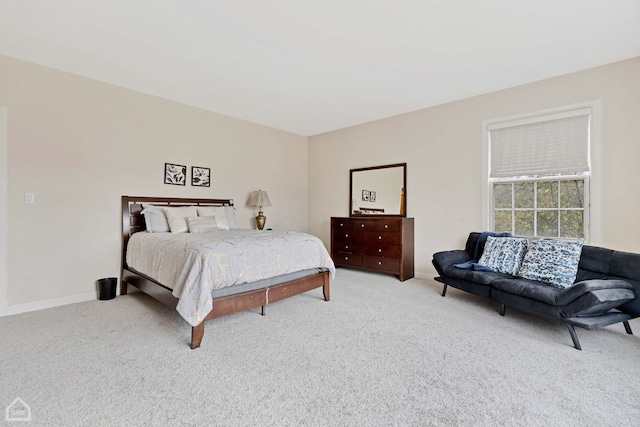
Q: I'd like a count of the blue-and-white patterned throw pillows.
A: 2